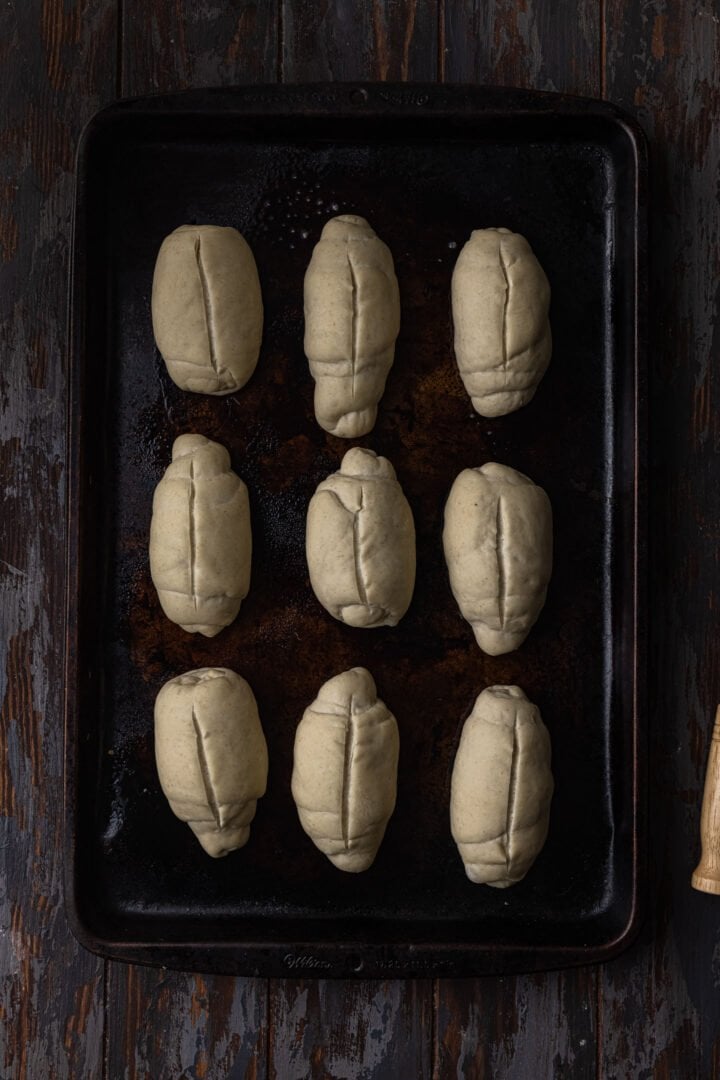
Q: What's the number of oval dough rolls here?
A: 9